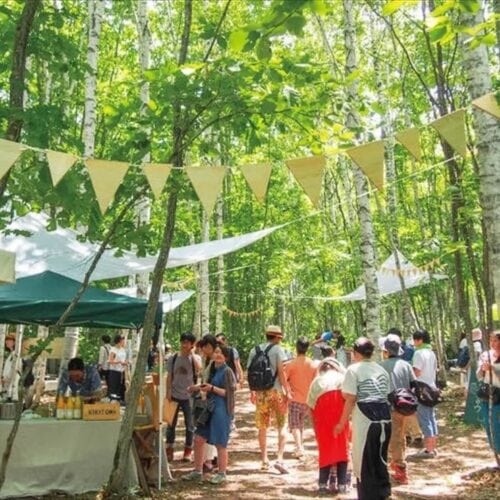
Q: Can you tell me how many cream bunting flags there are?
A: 11